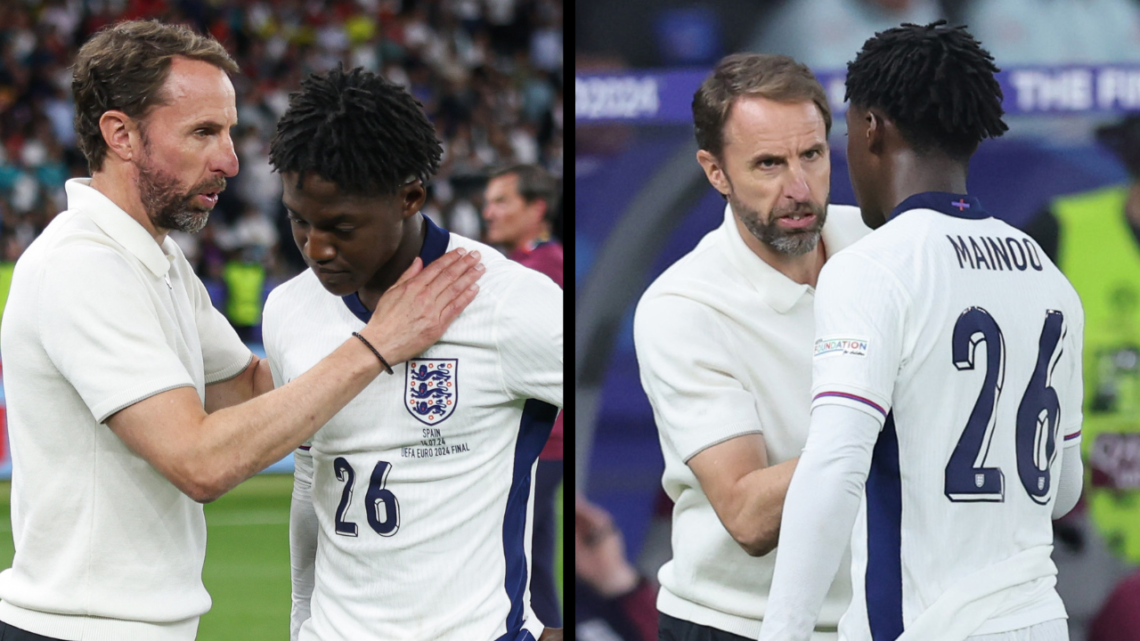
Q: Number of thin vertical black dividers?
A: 1